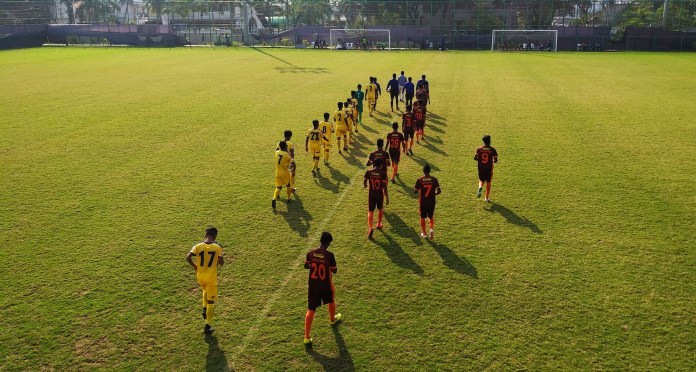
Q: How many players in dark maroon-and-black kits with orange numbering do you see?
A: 10